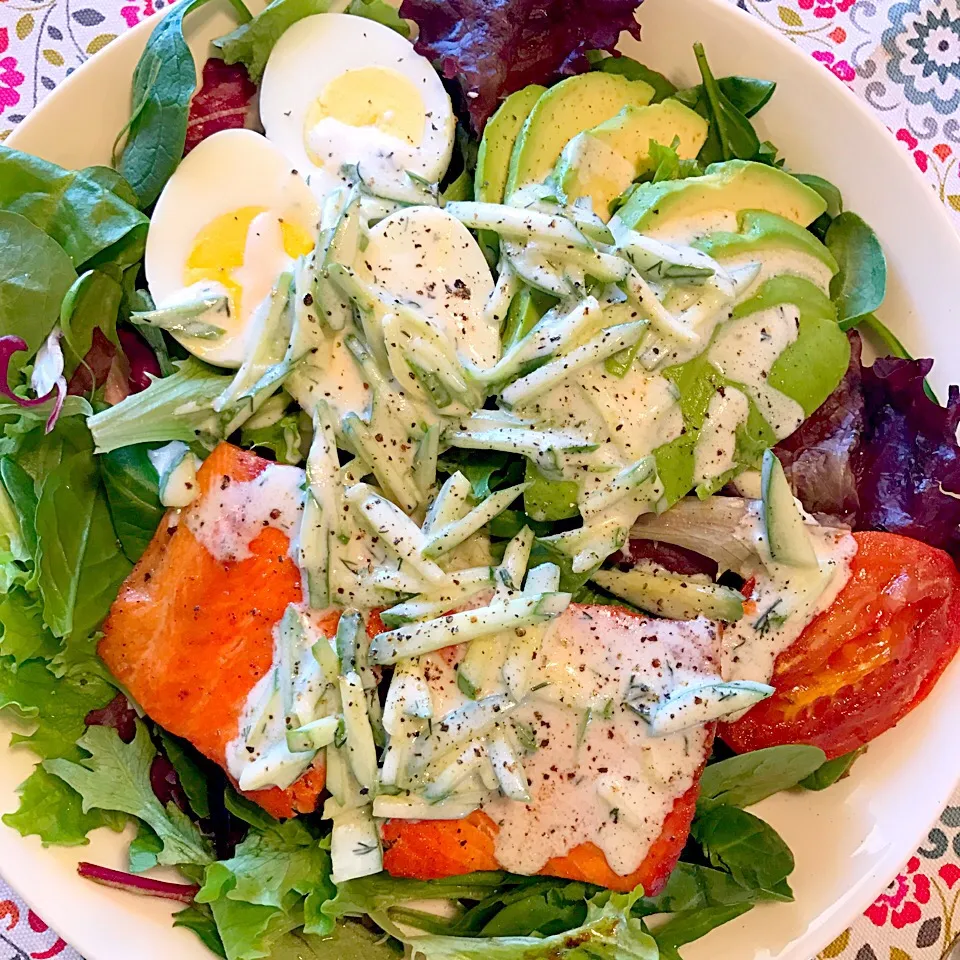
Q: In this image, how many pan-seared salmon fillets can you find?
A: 2